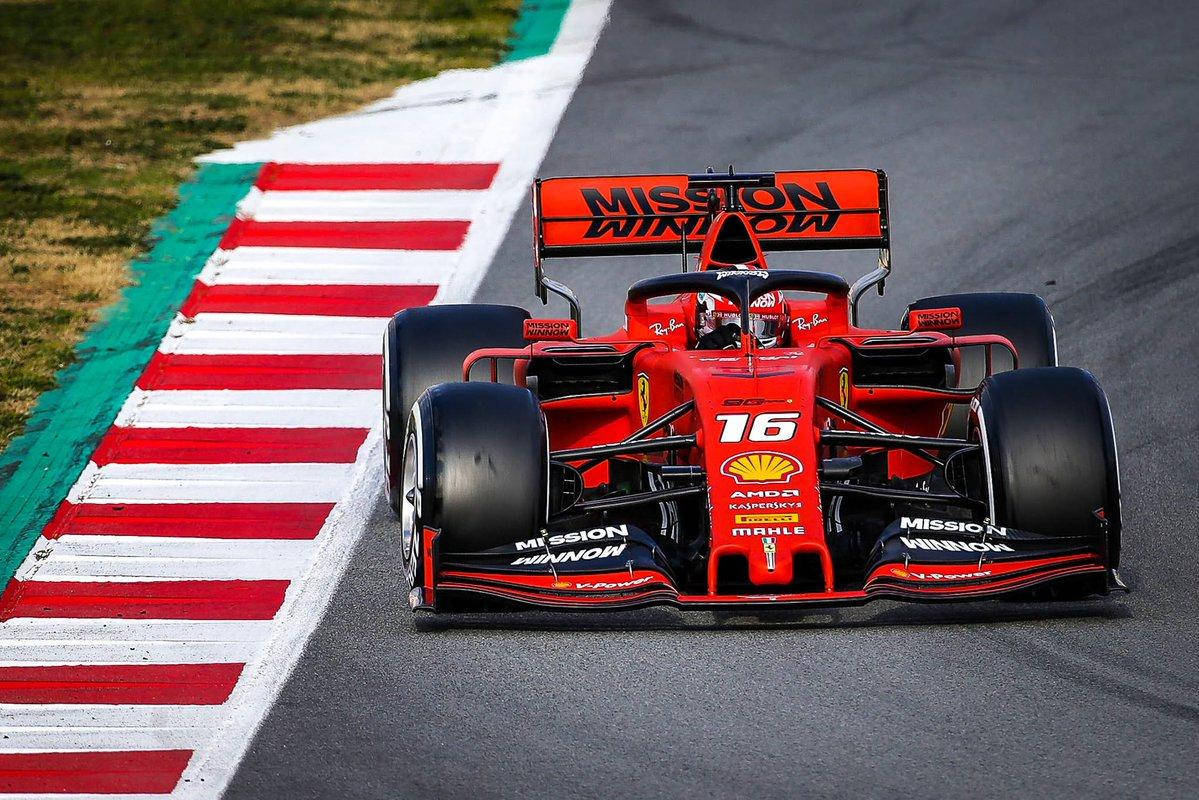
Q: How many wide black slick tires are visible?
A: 4